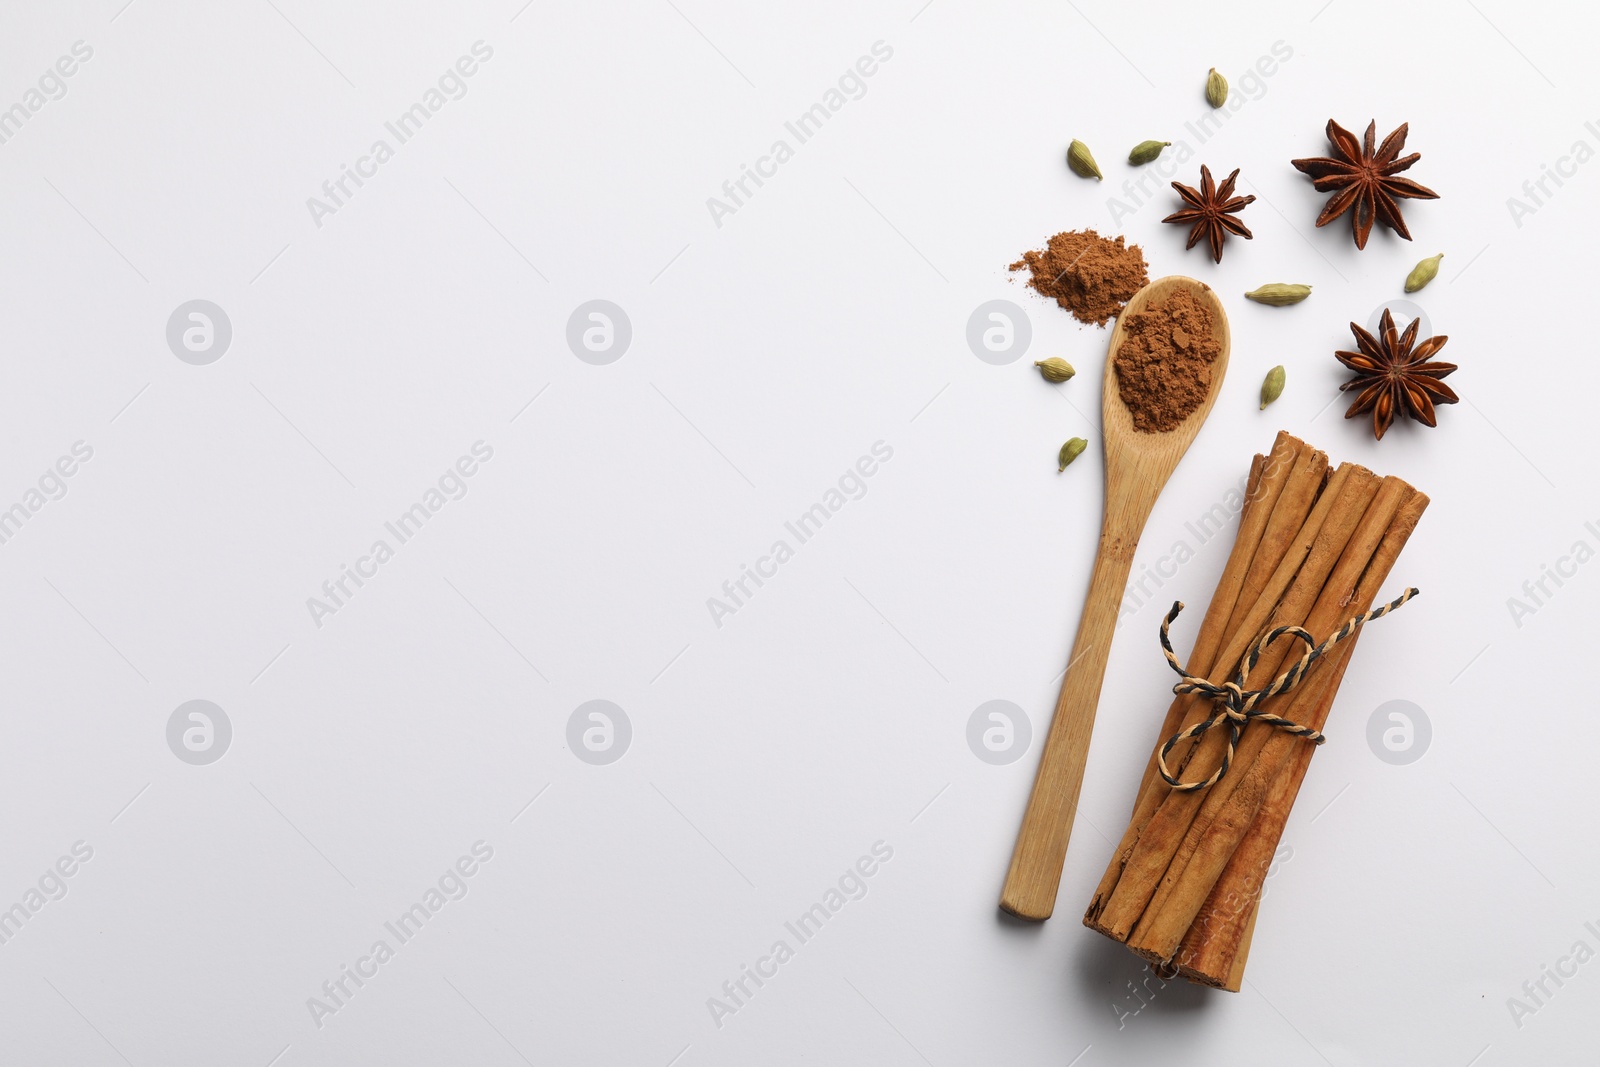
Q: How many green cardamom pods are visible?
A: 8